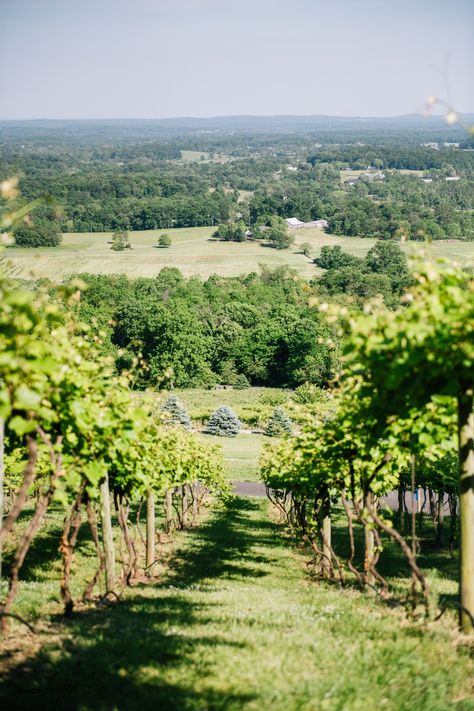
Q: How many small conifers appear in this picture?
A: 3